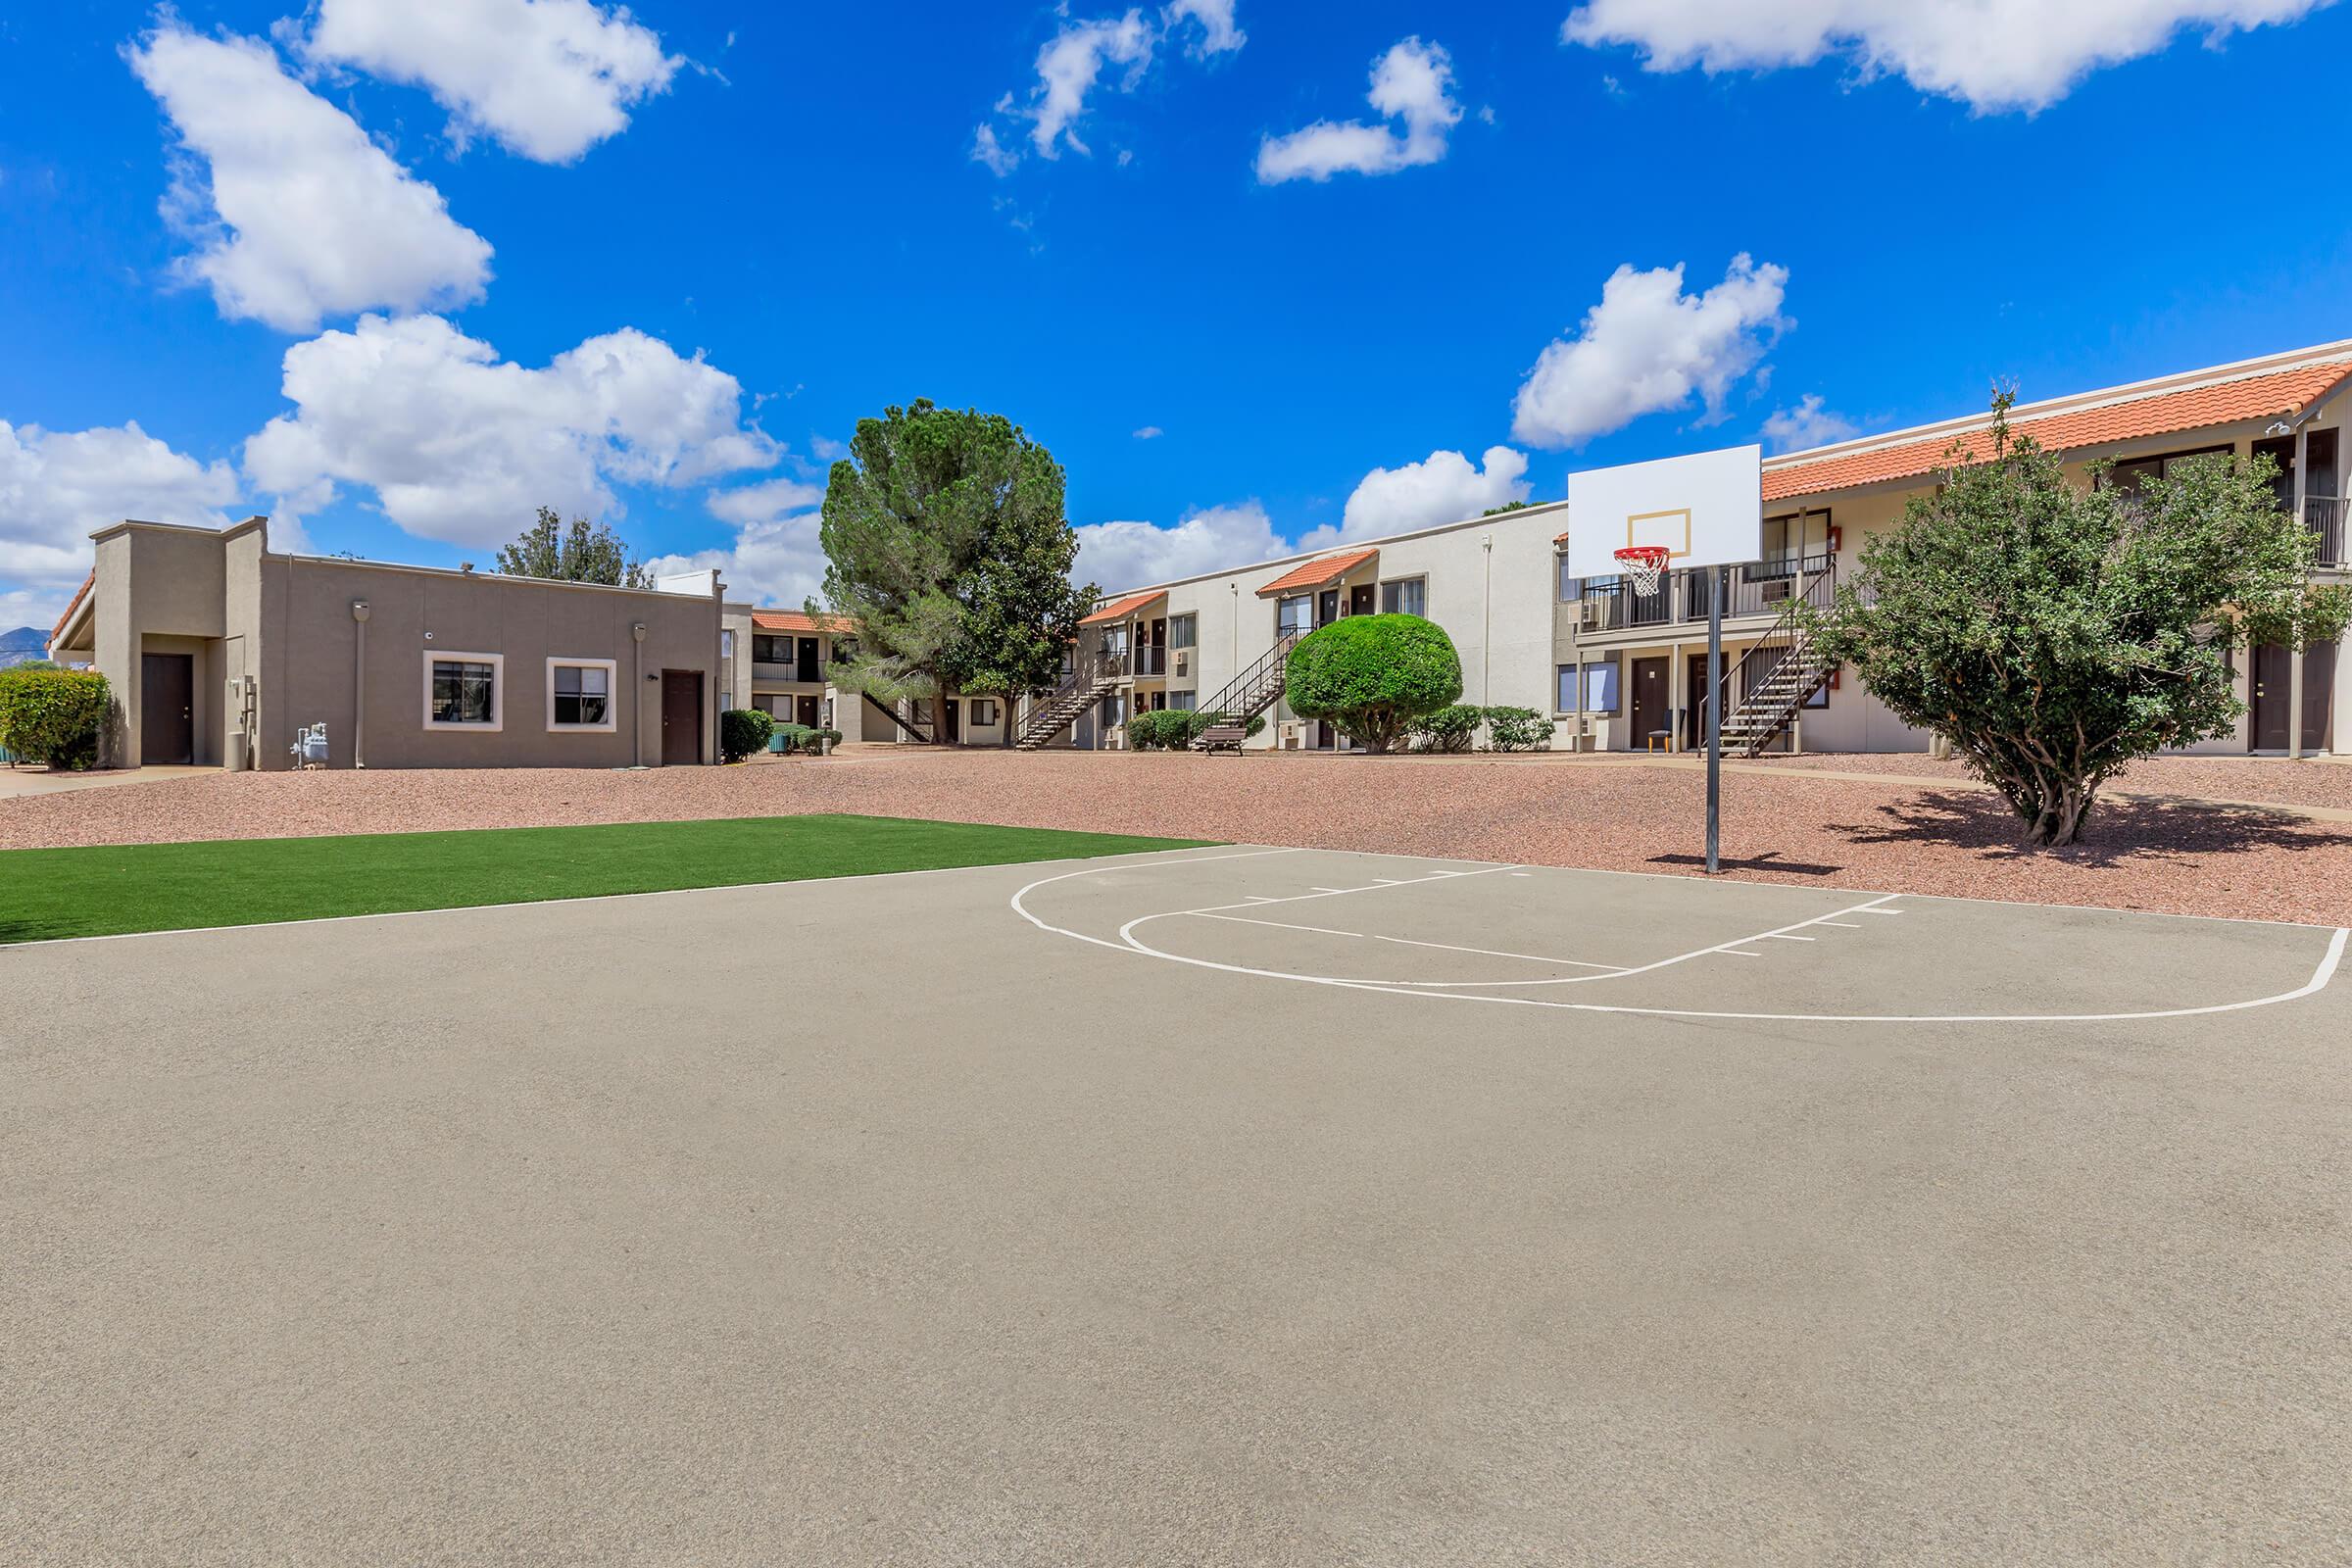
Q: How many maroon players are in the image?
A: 0